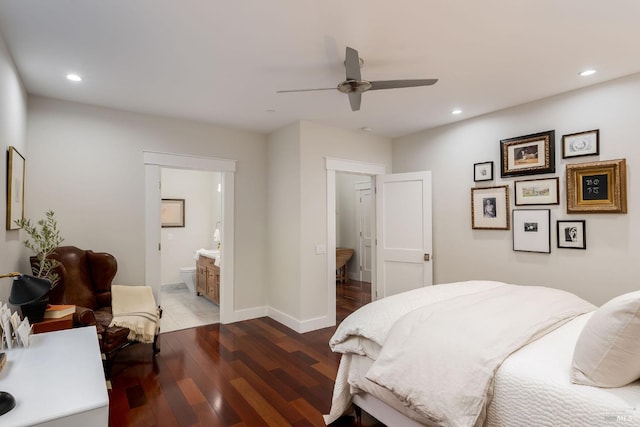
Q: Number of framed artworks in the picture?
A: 10